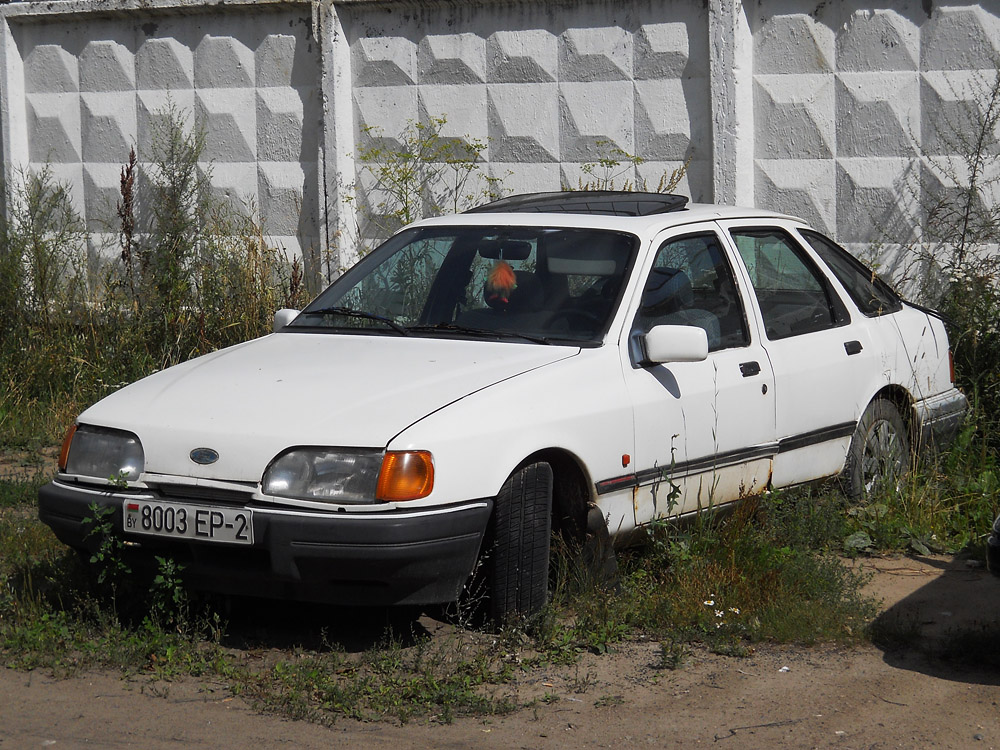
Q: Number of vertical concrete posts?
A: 3